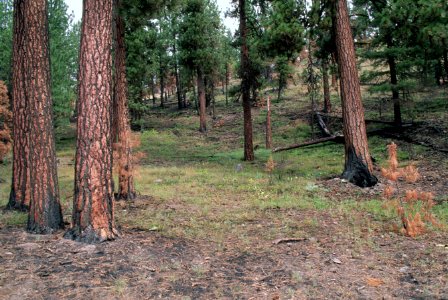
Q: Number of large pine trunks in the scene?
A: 5